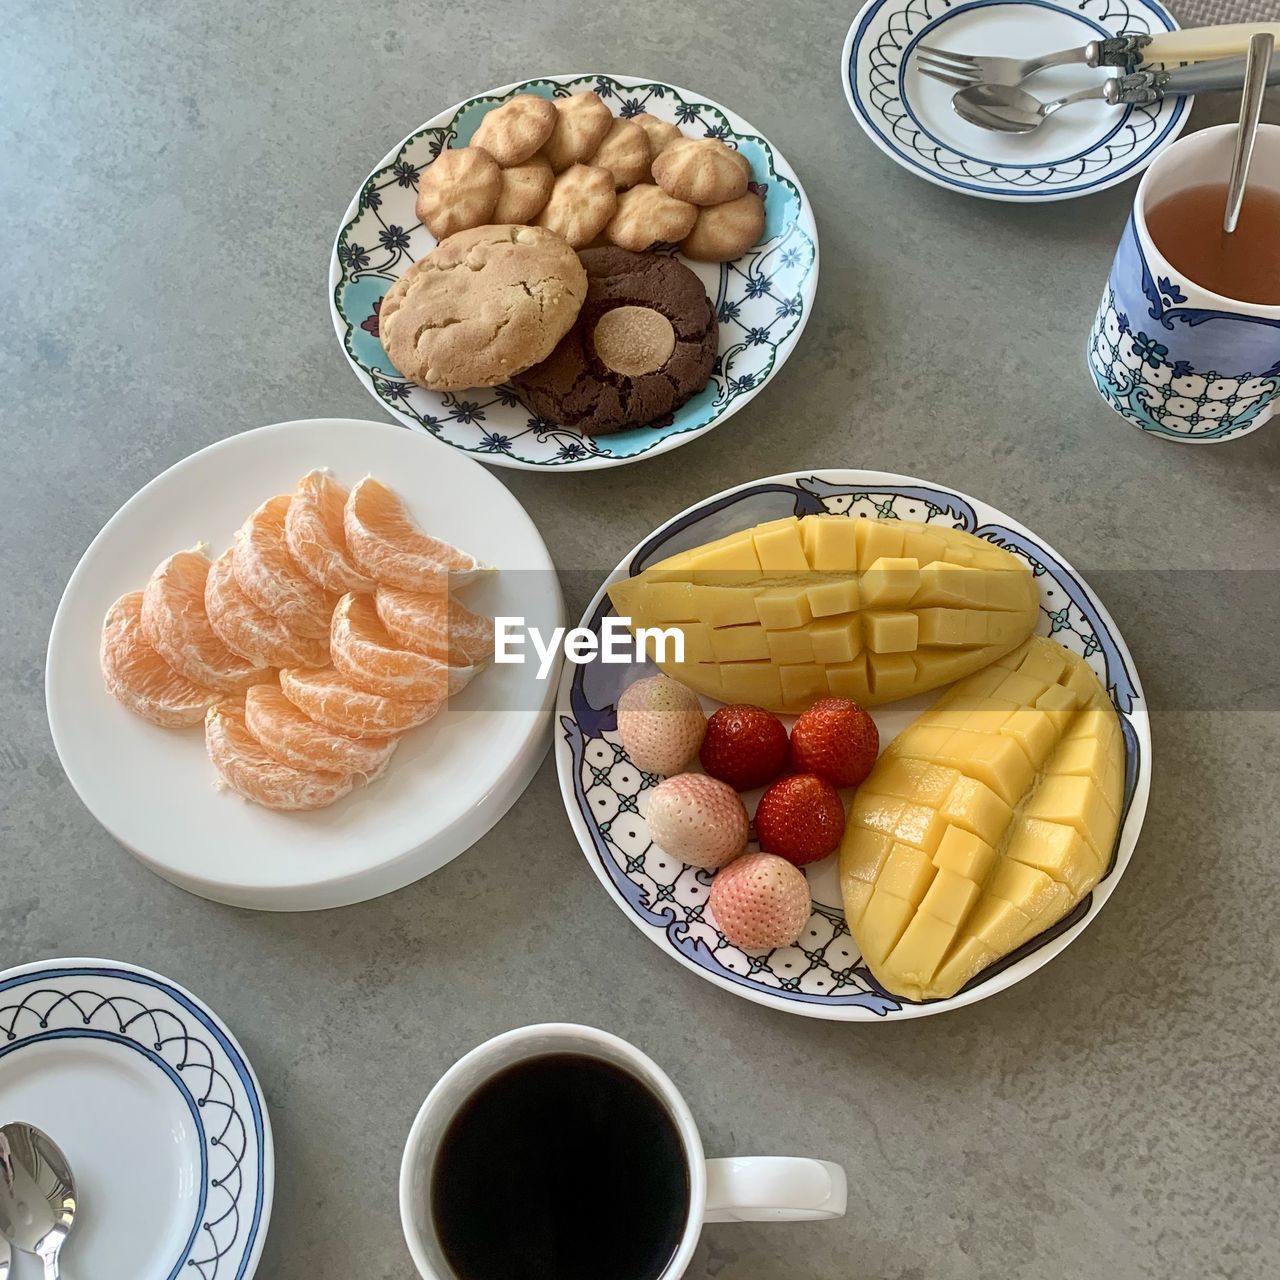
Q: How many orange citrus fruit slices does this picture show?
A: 11